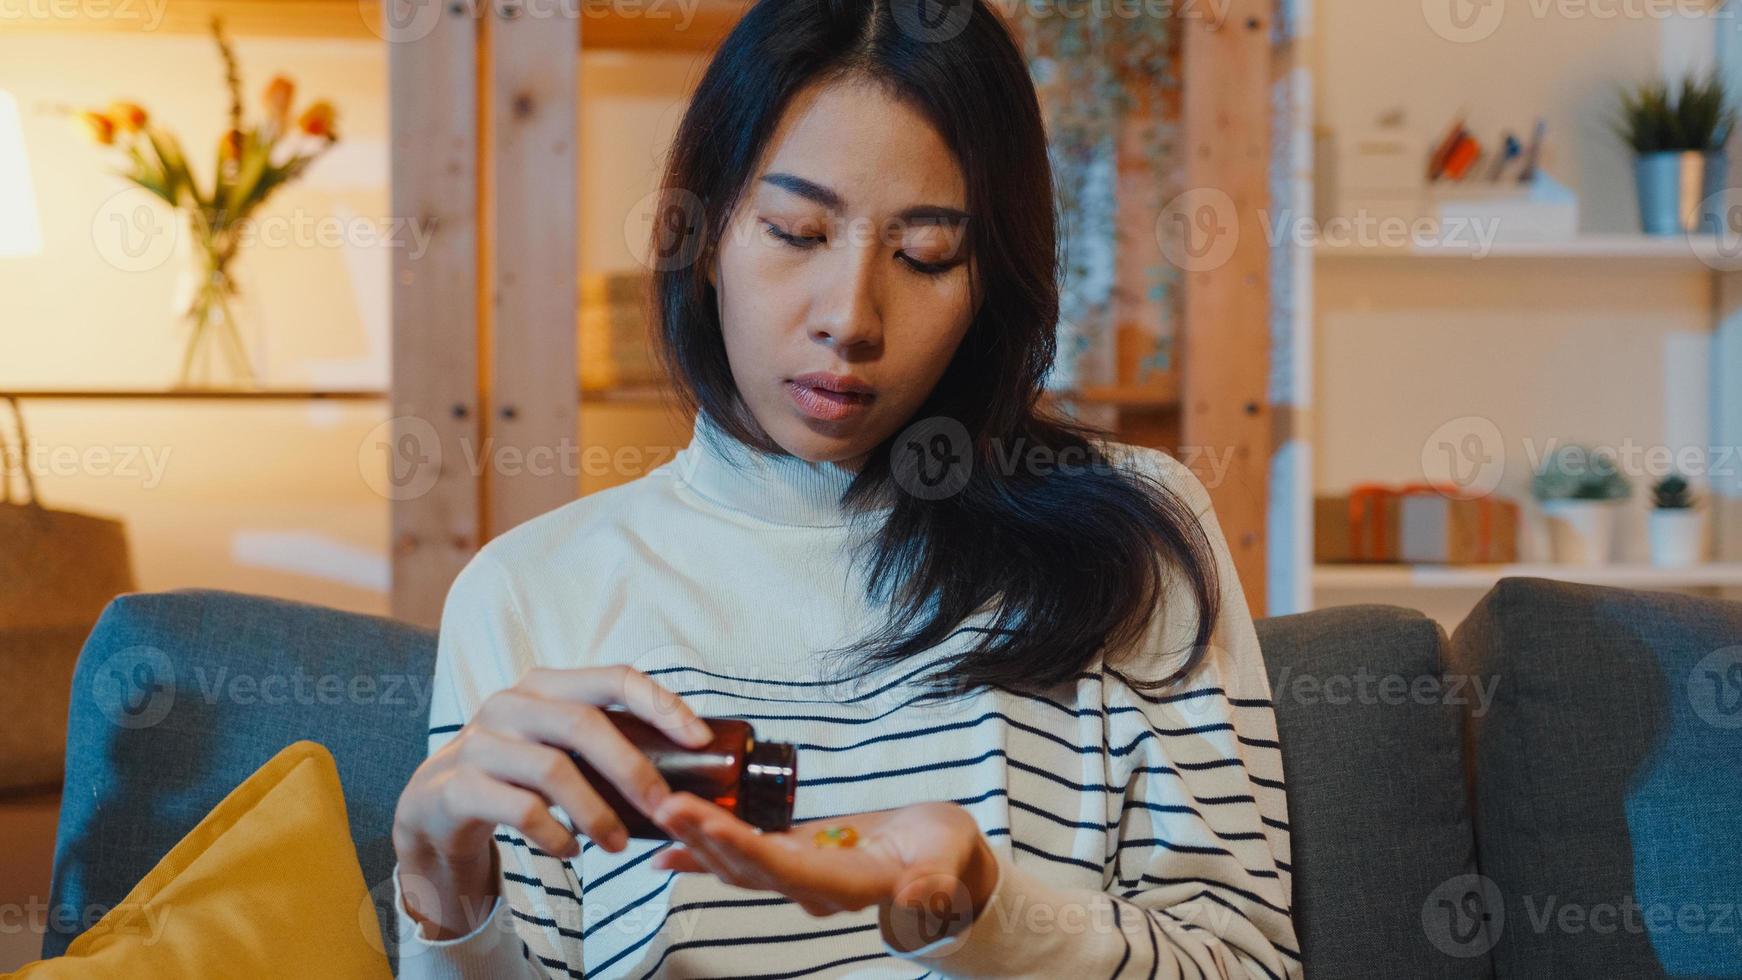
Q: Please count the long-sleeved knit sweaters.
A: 1